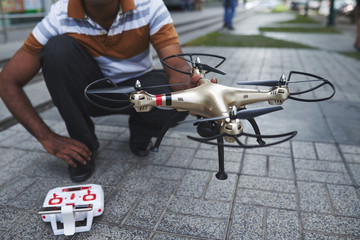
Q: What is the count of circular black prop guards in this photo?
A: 4